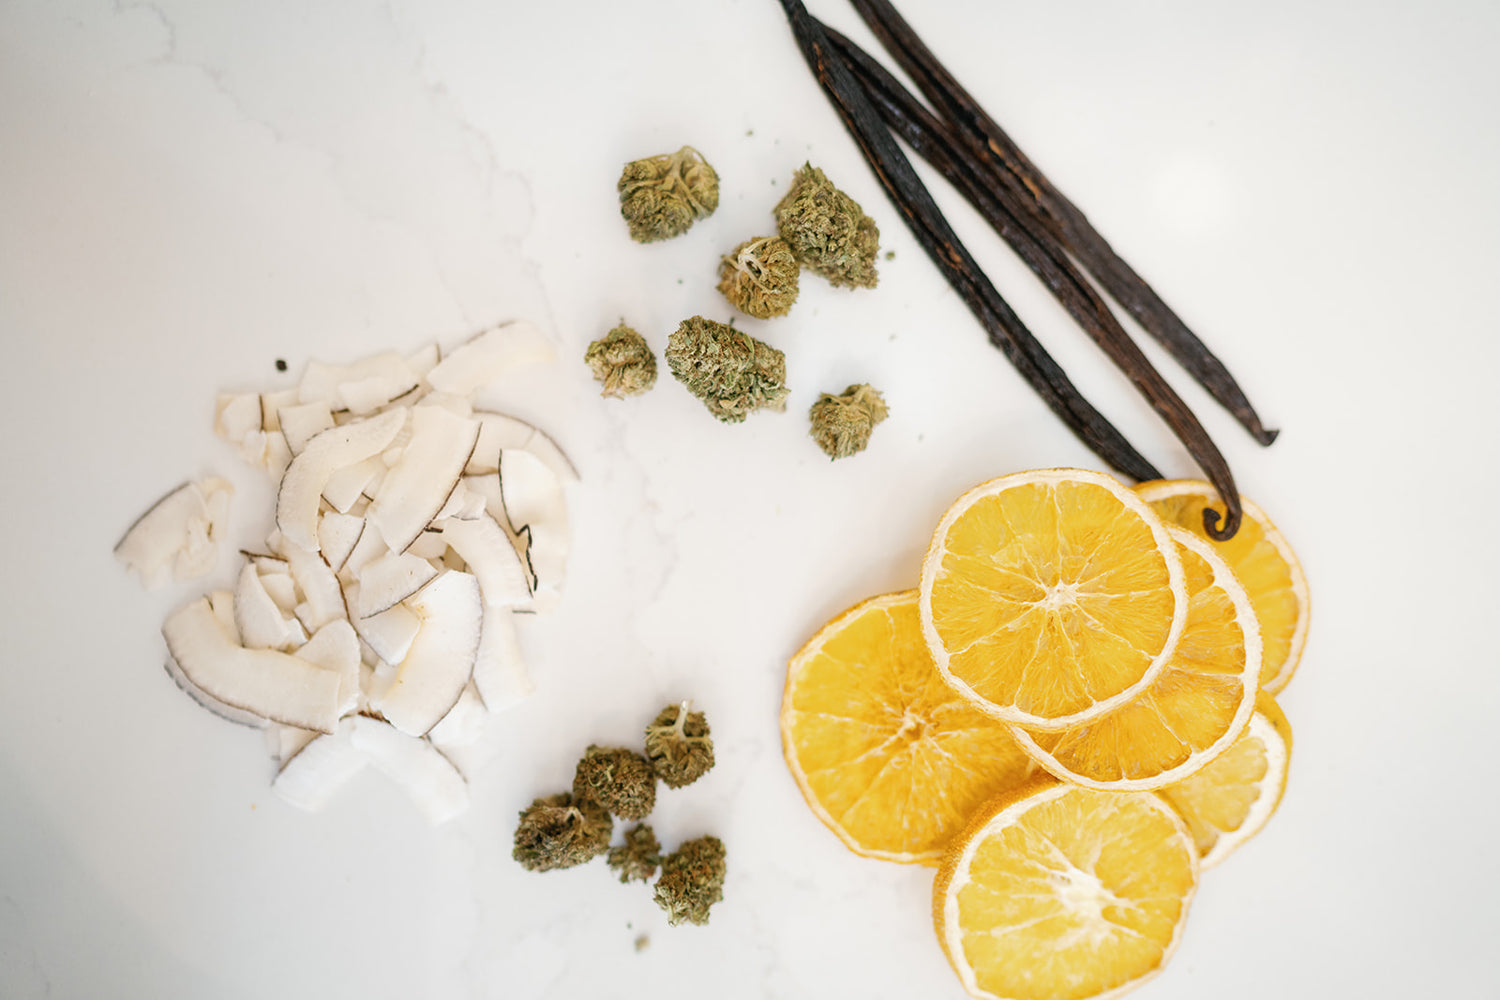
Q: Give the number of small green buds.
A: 11